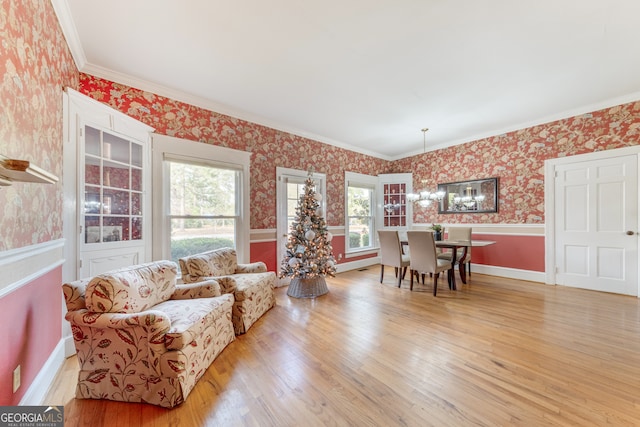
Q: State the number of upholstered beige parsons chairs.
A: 4